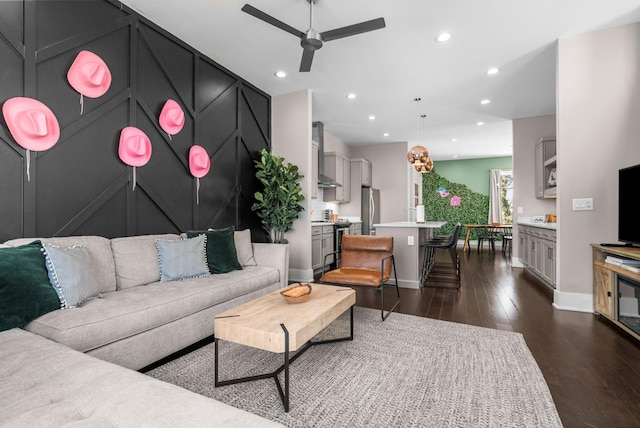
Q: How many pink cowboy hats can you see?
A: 5